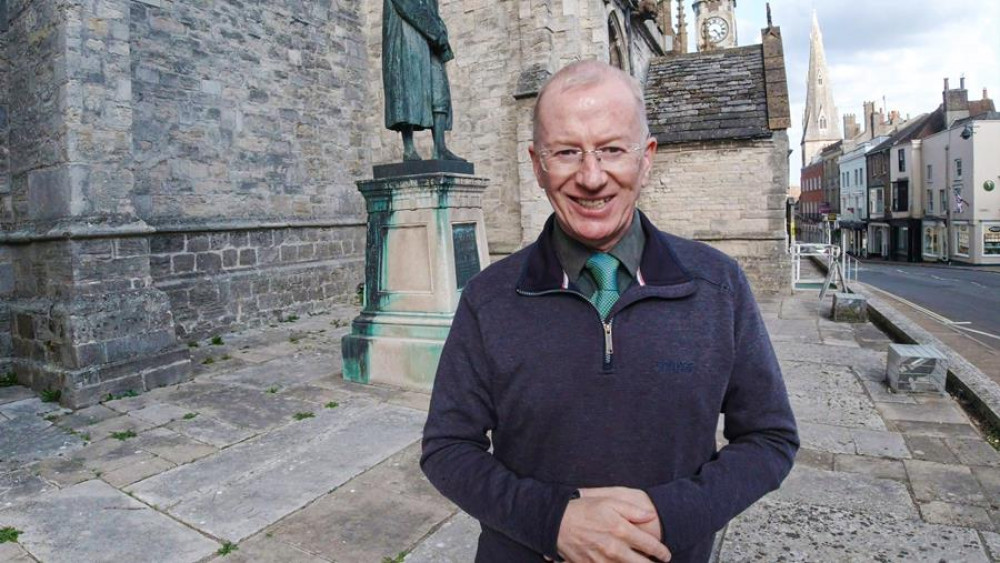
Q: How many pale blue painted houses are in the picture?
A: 1